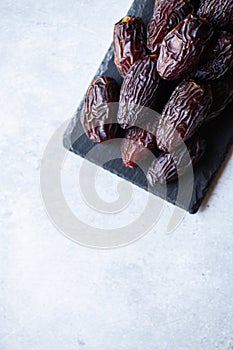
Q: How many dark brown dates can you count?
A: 11